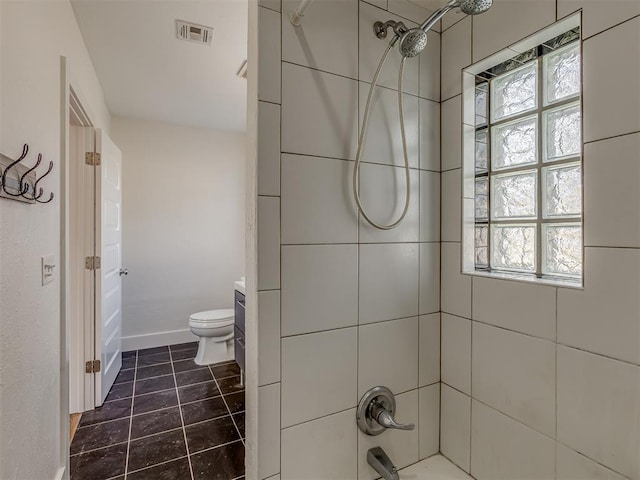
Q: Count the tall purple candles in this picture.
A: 0